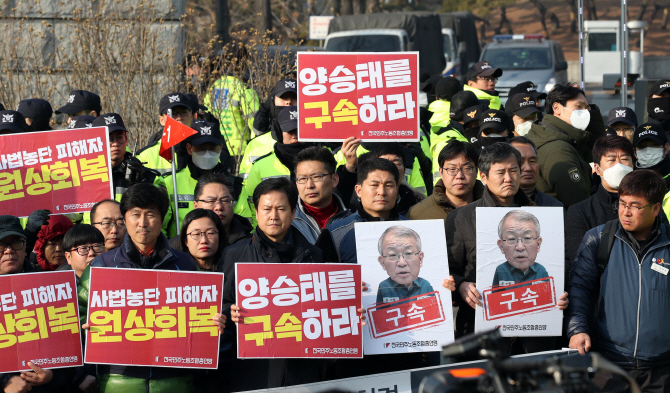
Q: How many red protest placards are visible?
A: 5